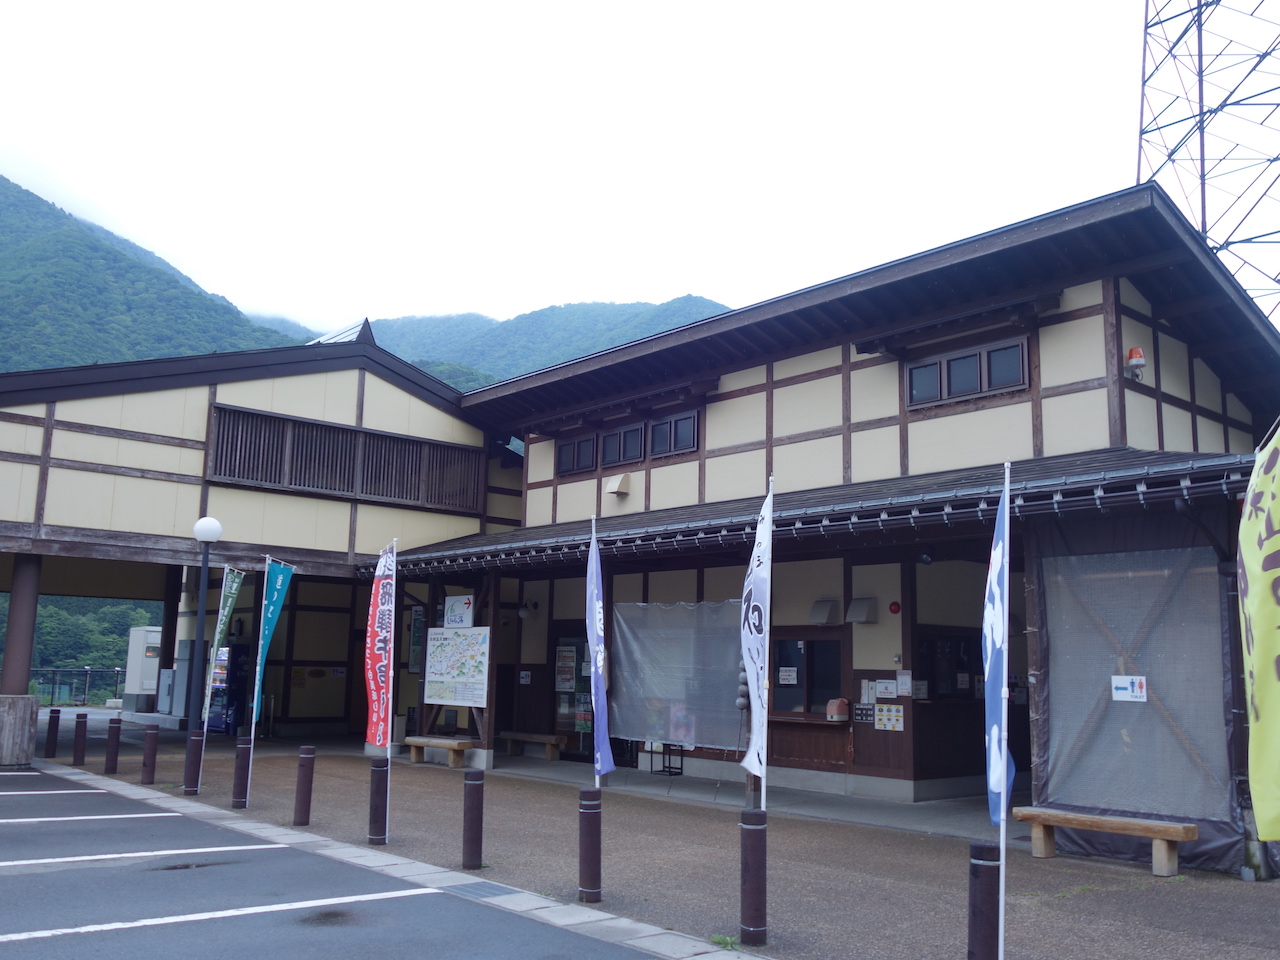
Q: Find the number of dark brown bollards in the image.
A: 12